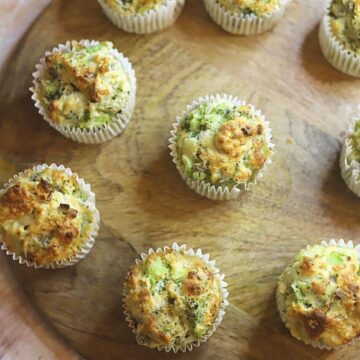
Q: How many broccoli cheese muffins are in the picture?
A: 9